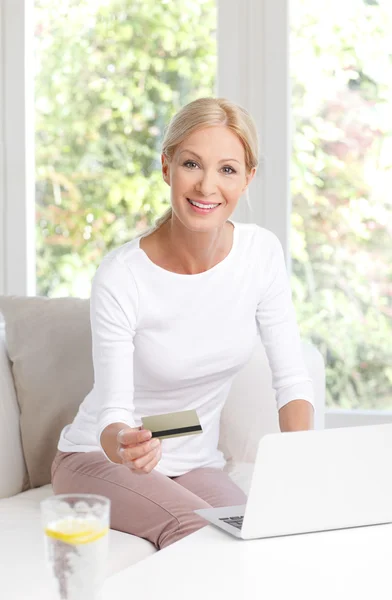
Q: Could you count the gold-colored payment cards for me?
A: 1